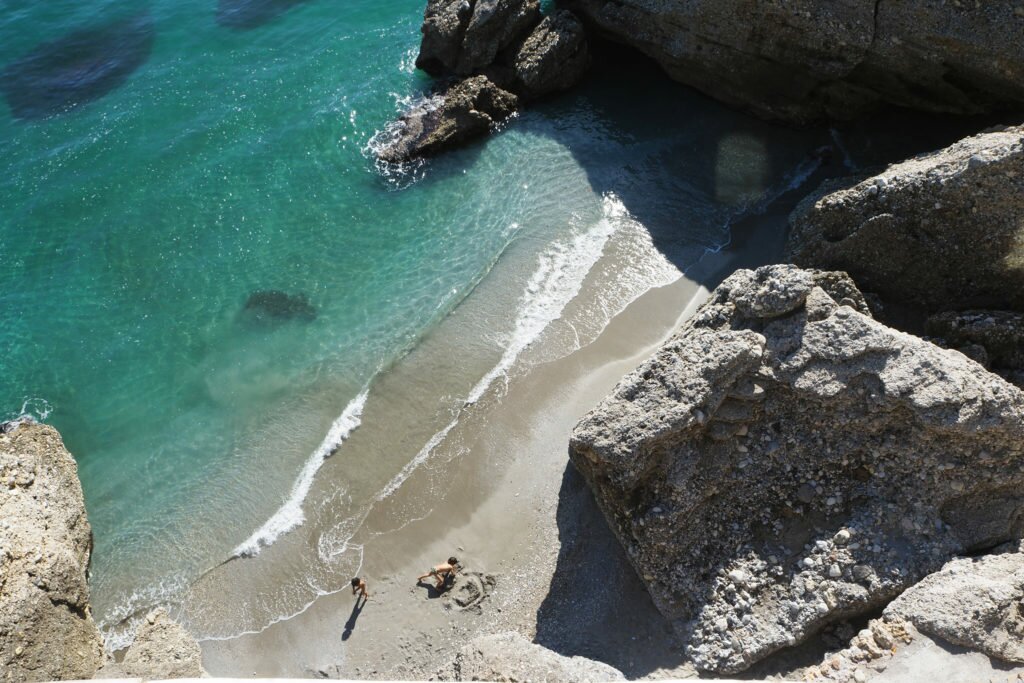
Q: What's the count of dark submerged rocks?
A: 3